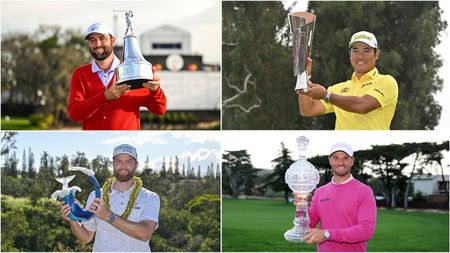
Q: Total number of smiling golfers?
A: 4